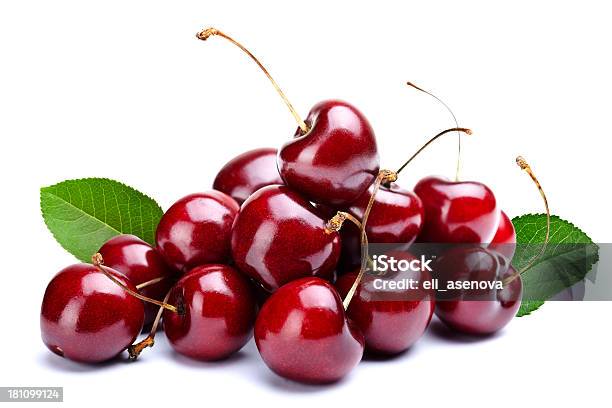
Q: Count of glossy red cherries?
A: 13